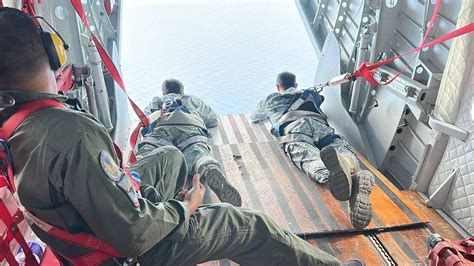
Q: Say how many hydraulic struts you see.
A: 2